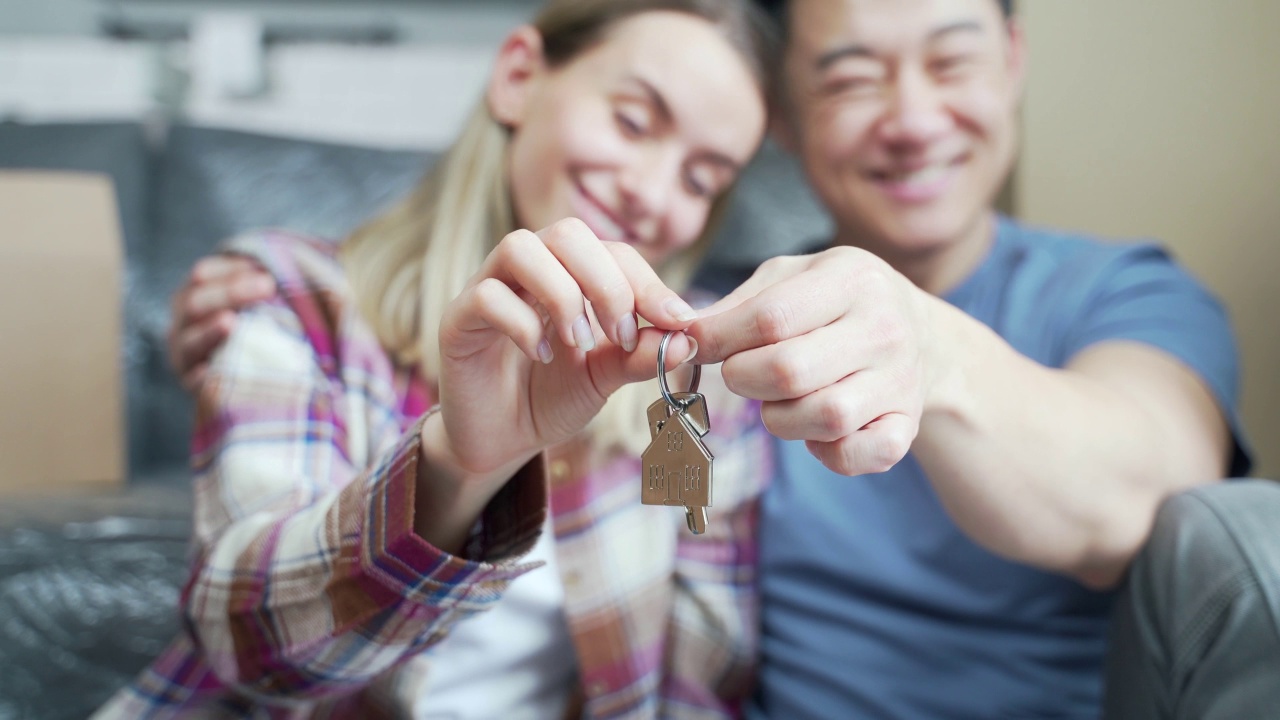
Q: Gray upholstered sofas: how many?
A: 1